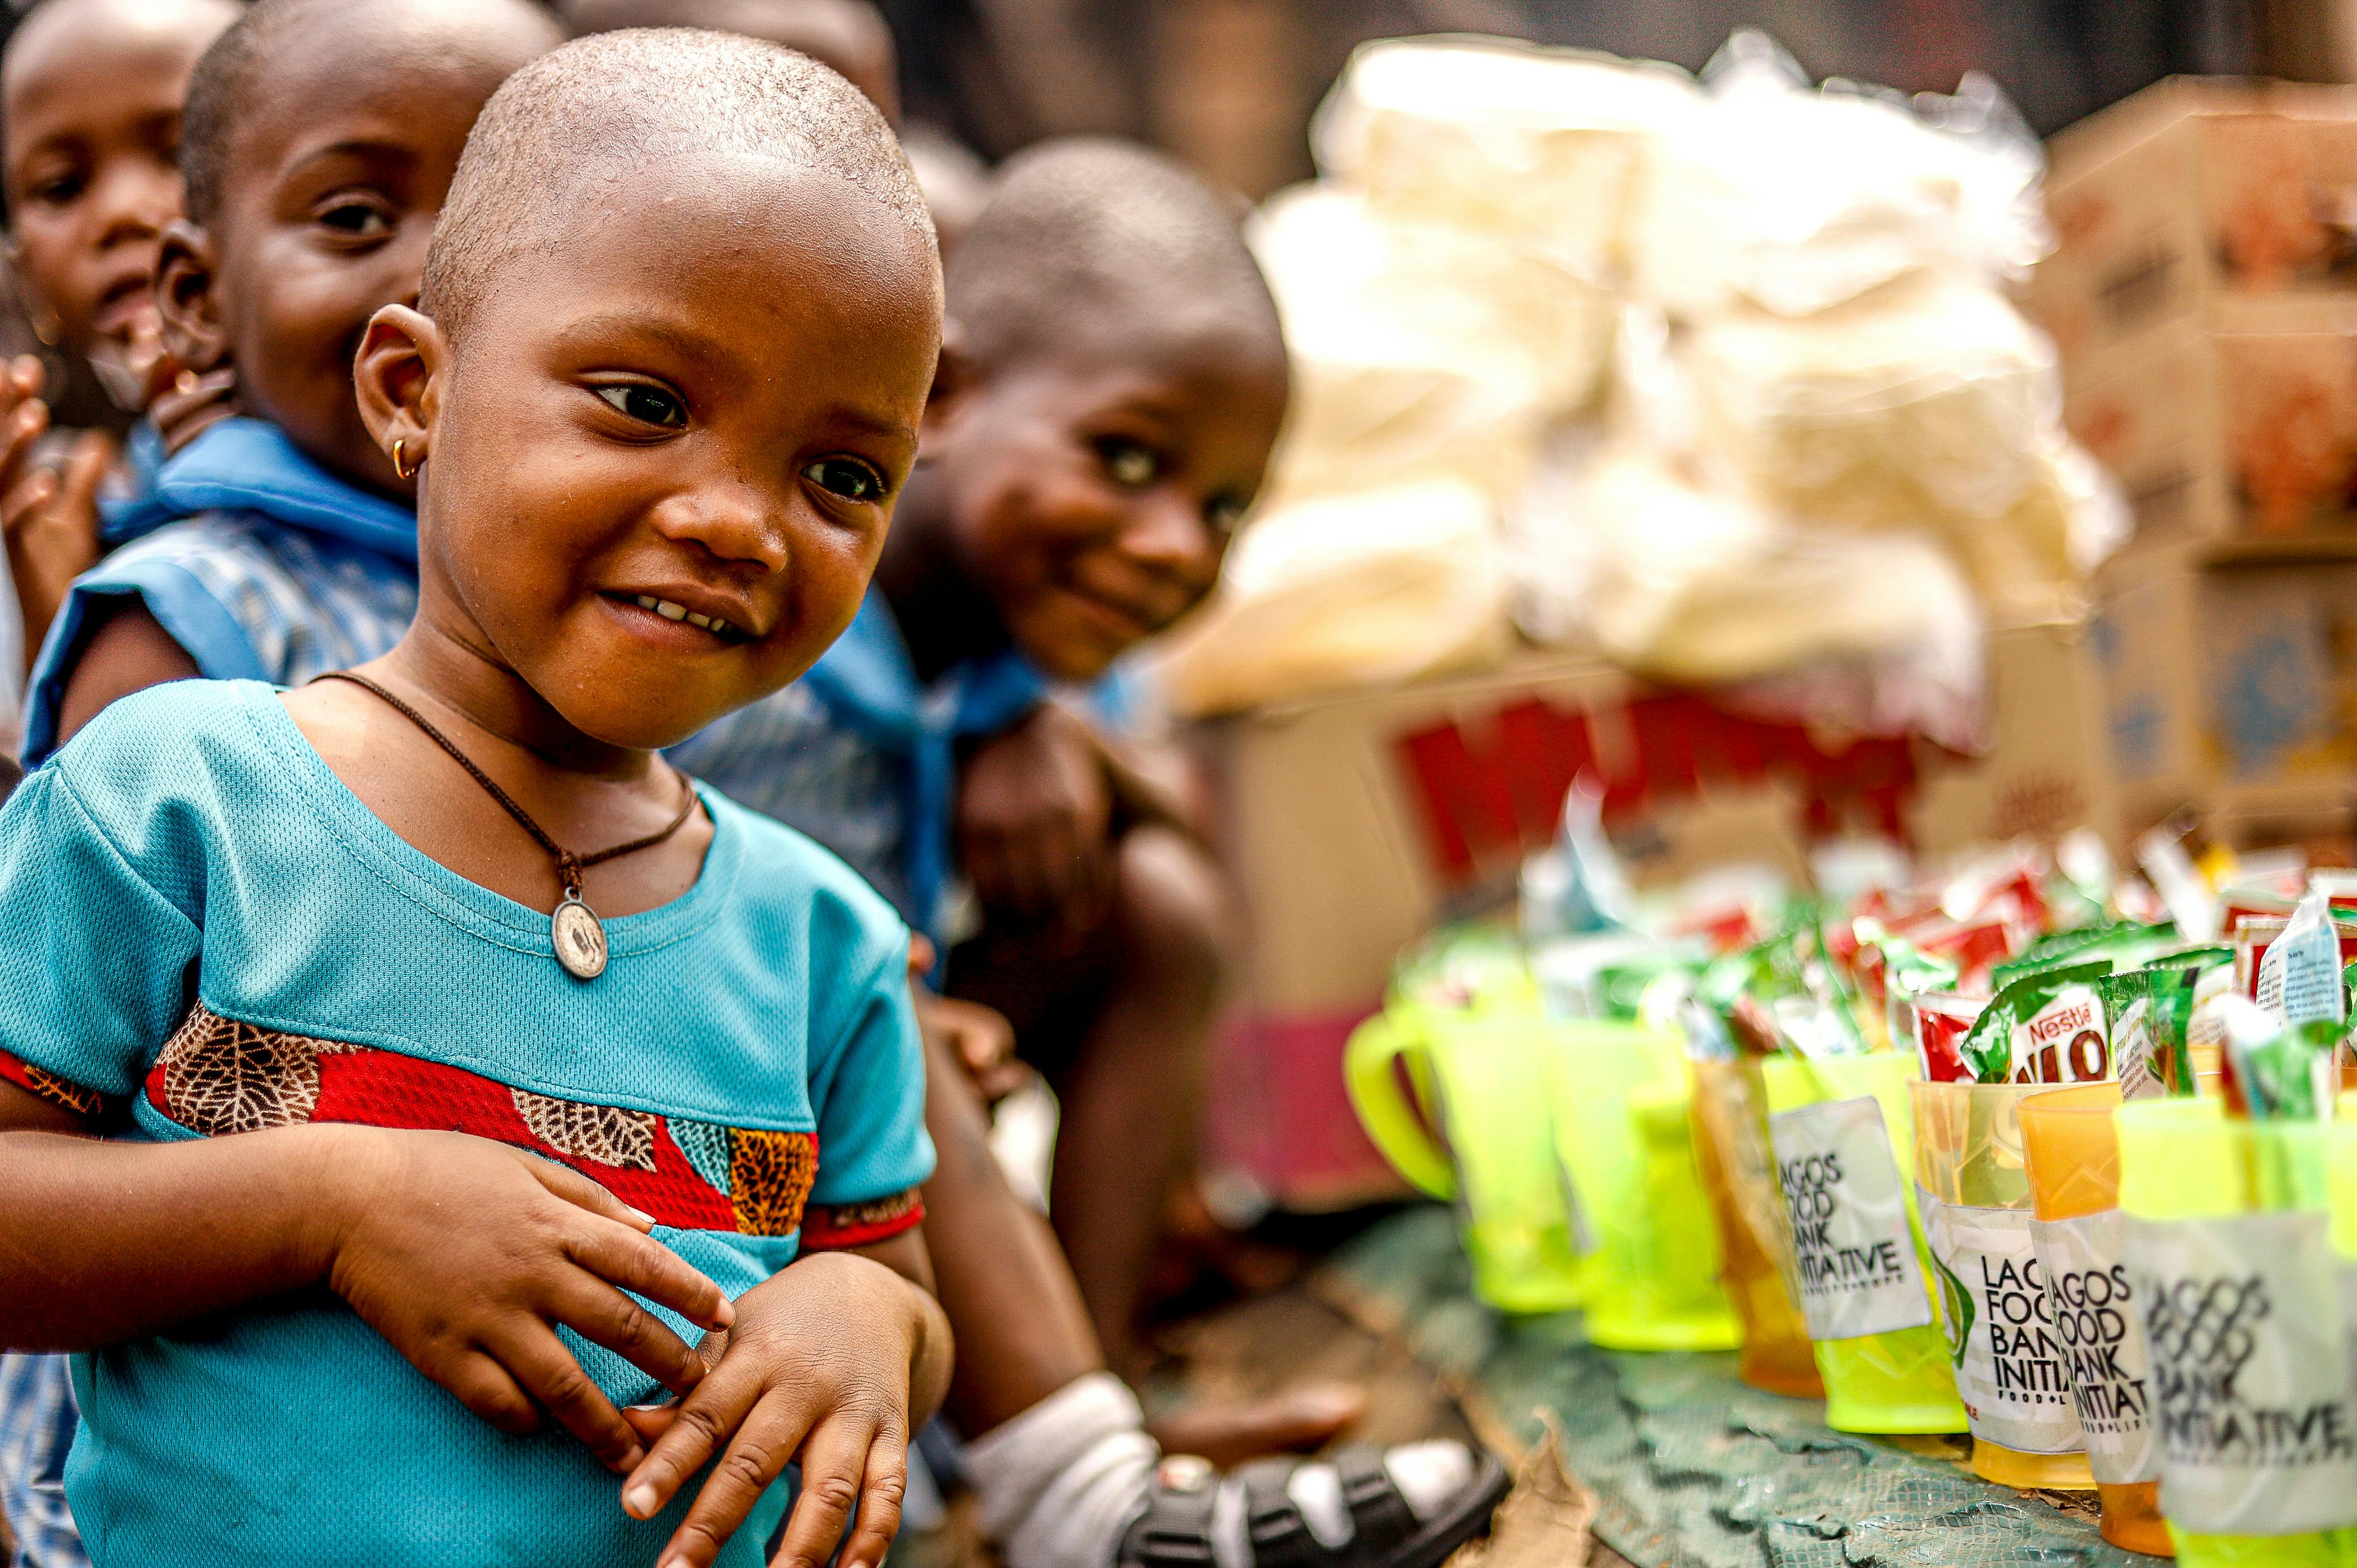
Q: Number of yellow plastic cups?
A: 4